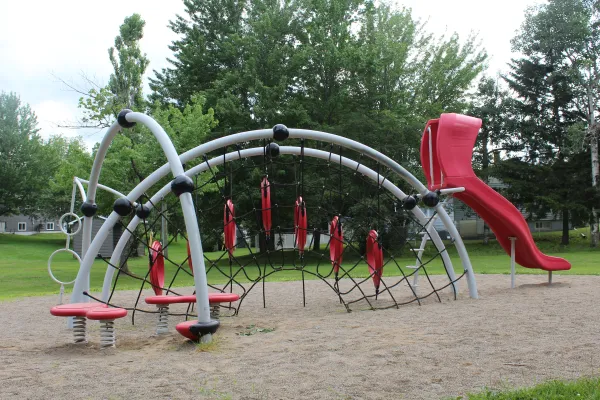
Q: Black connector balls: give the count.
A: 9